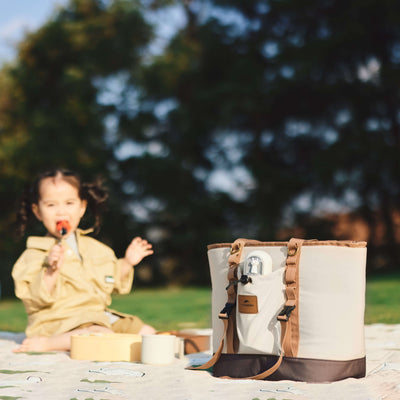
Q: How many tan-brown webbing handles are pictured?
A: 2